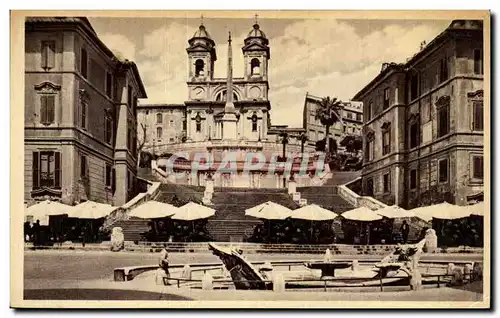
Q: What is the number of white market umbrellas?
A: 10